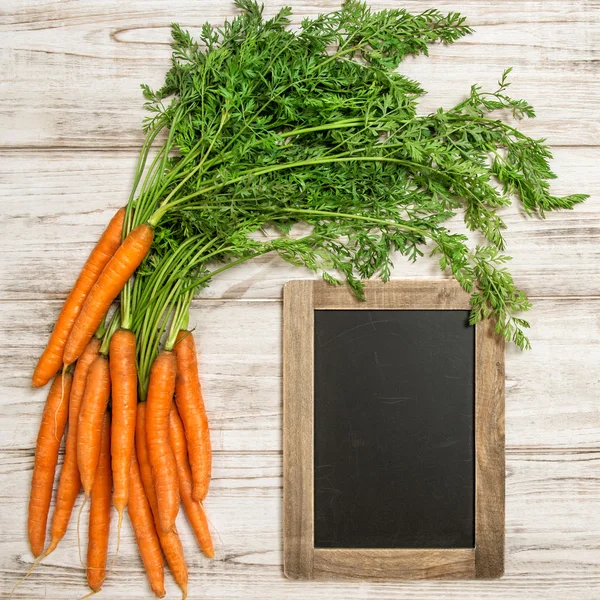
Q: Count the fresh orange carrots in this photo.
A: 12